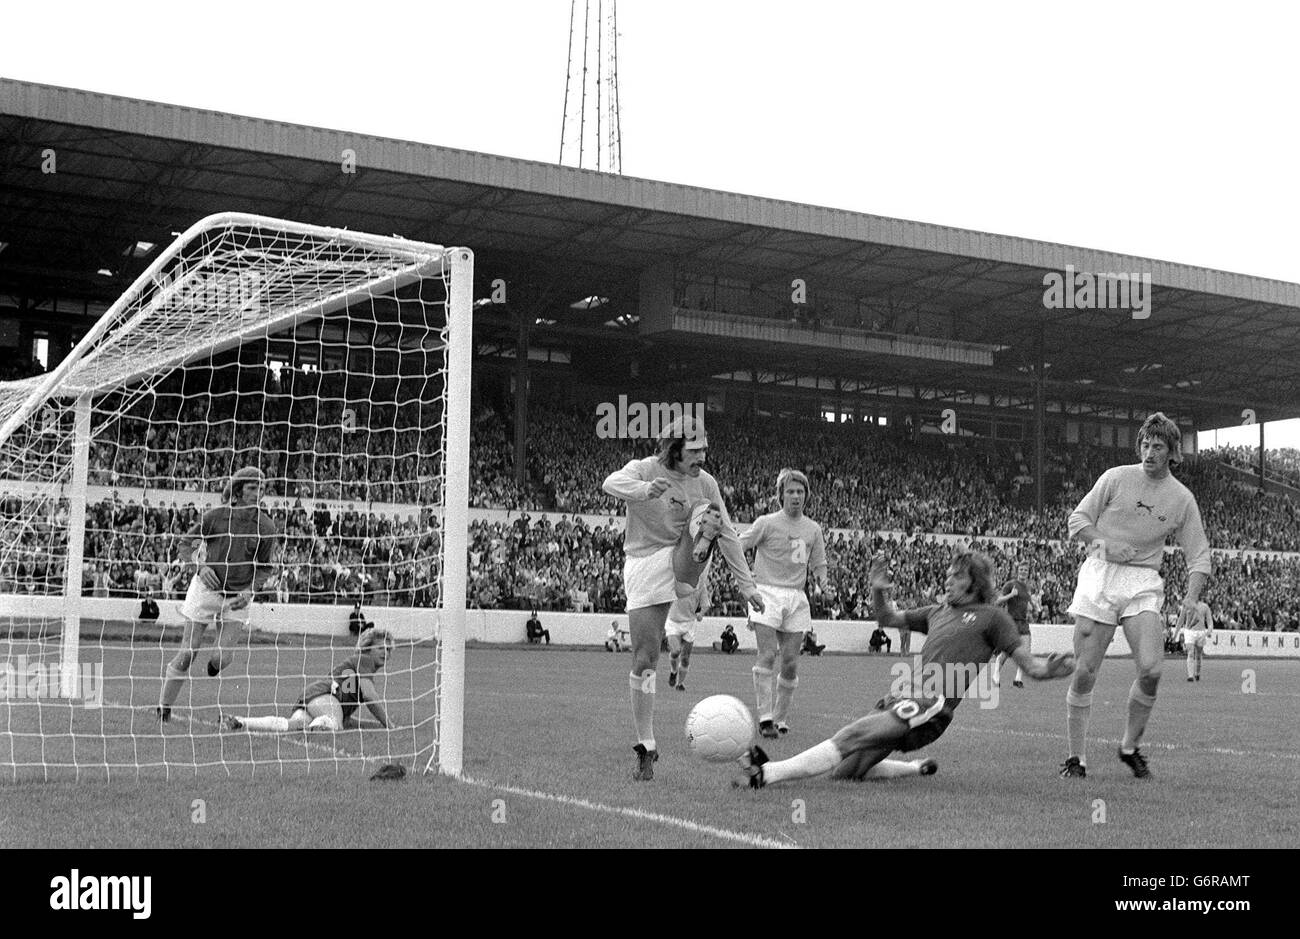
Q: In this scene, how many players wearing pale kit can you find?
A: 5